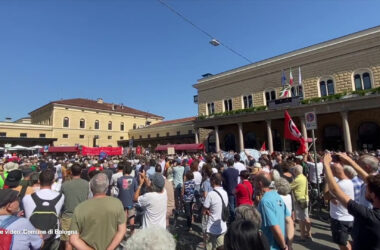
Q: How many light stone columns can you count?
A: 6